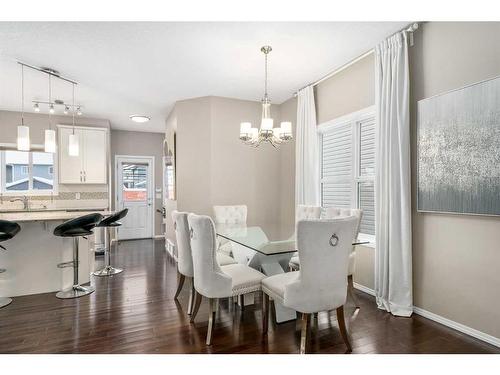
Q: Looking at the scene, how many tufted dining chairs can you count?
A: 6